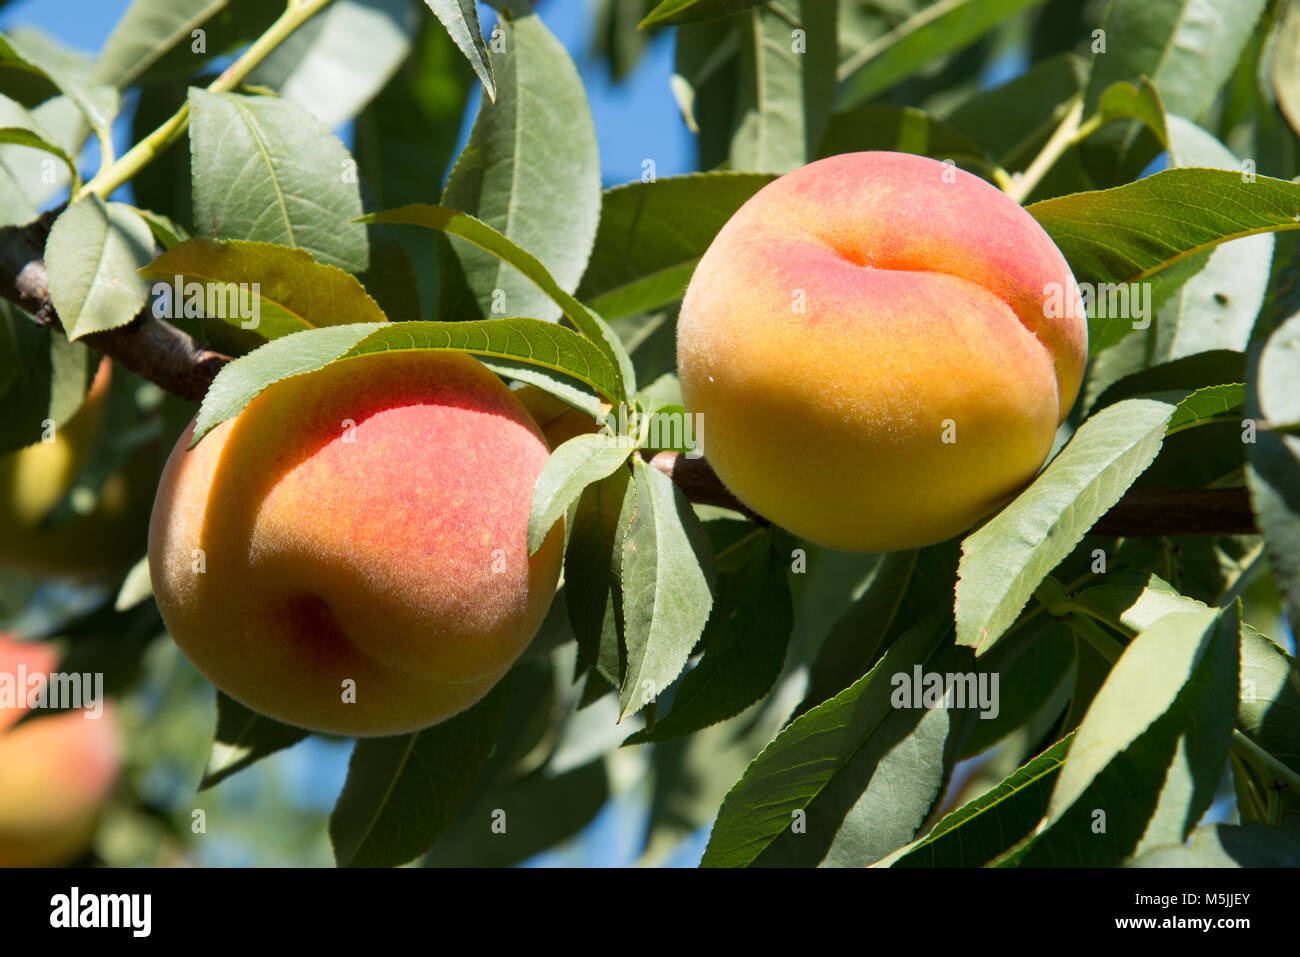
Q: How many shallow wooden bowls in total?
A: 0